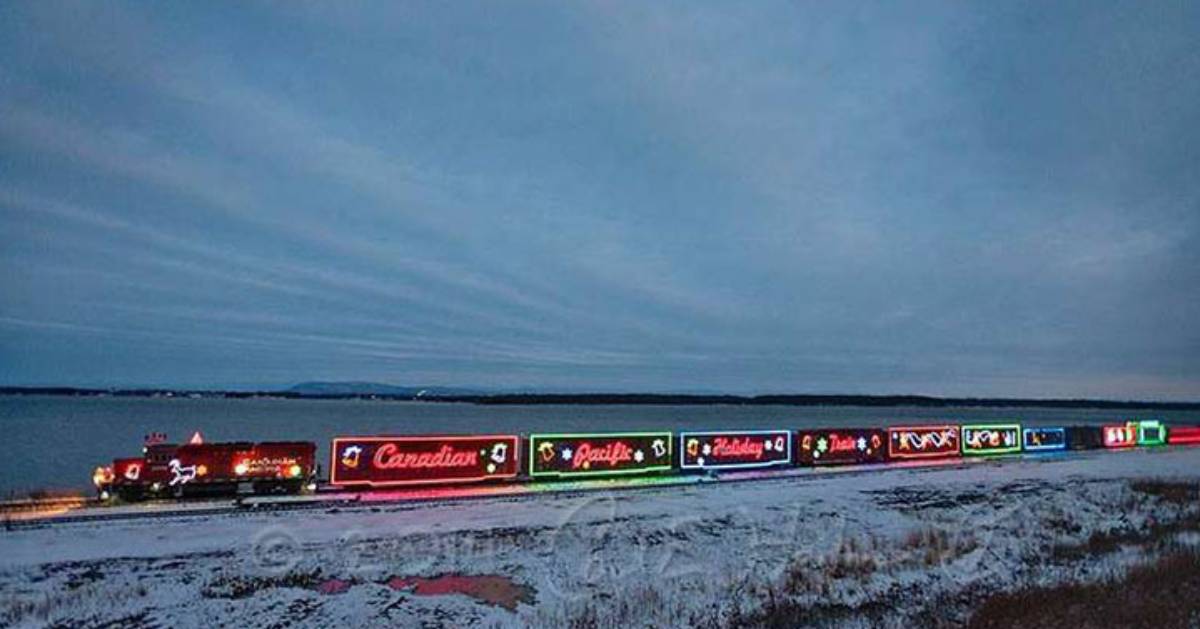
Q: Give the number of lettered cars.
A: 4